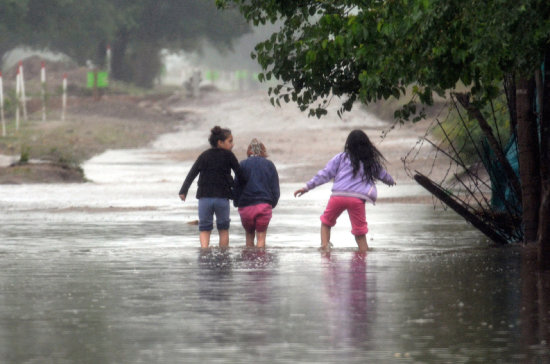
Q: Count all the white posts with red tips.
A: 6